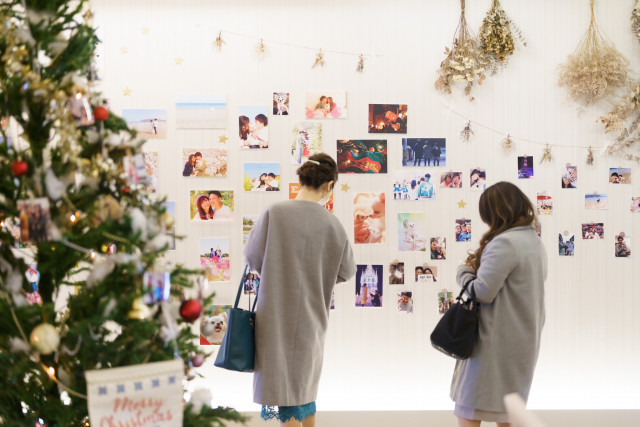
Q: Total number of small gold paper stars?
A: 7